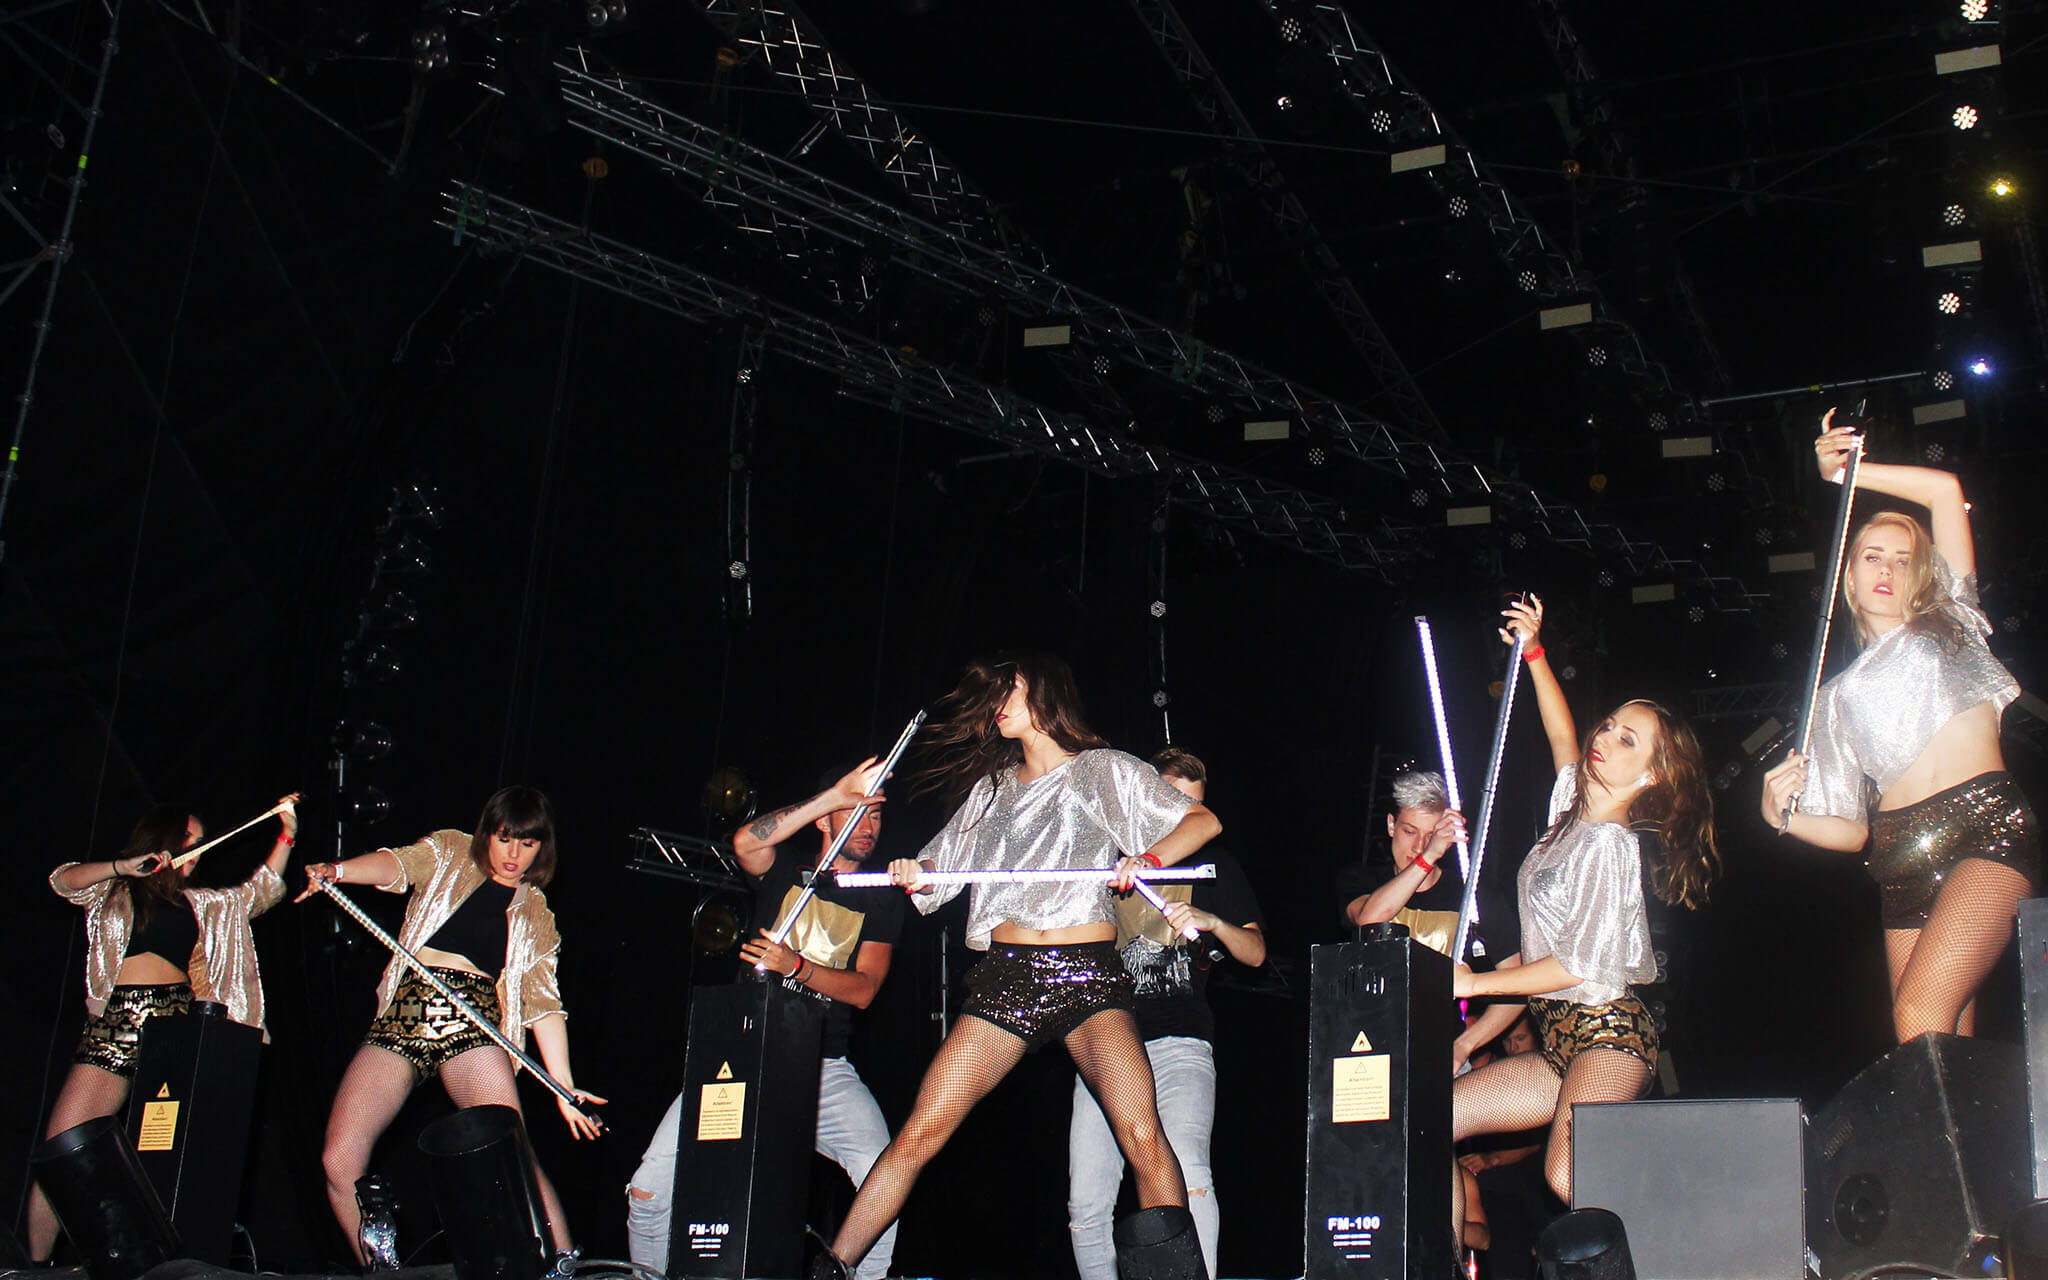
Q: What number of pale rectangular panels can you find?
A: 12